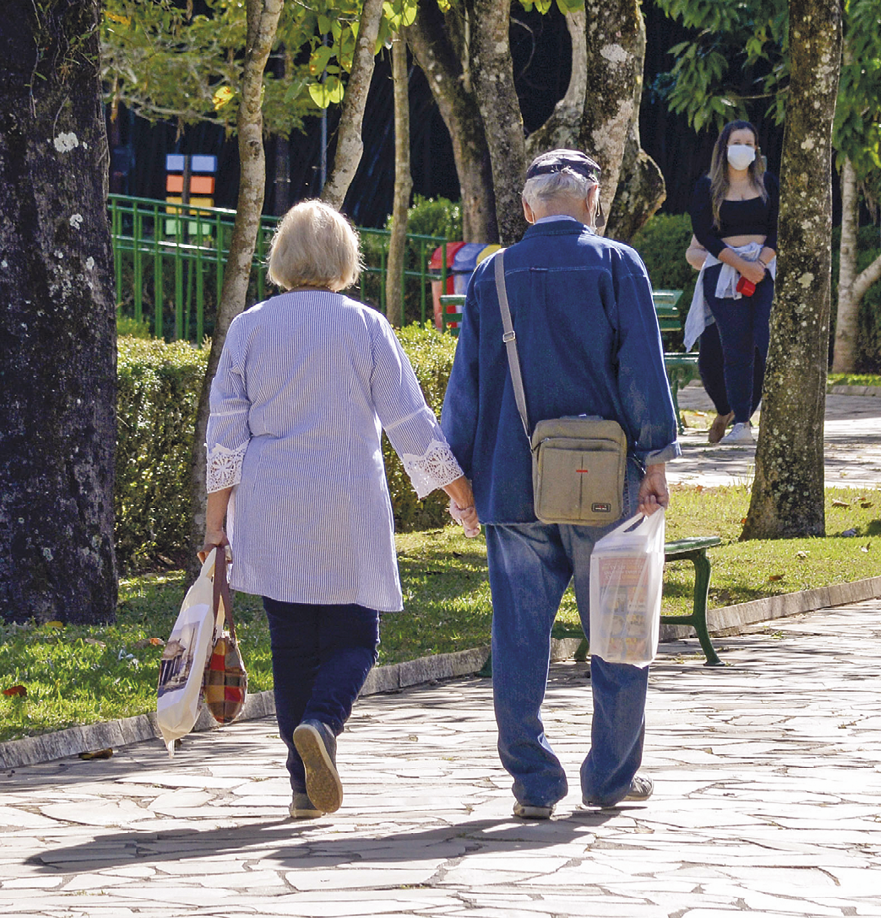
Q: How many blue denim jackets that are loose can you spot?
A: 1